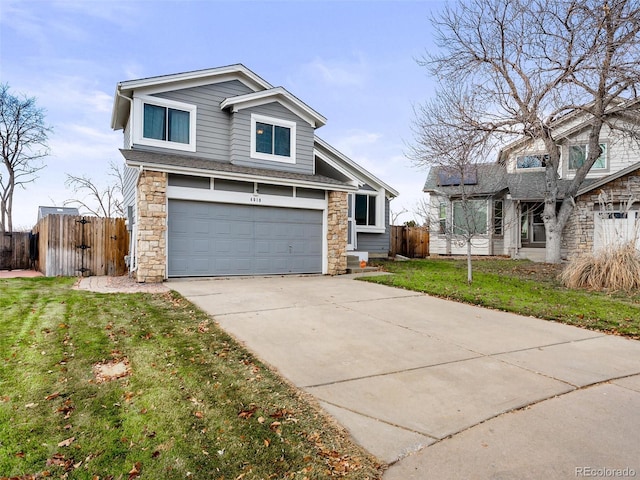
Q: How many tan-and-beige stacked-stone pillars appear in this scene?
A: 2